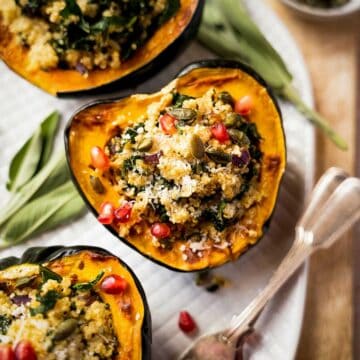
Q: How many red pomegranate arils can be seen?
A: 11